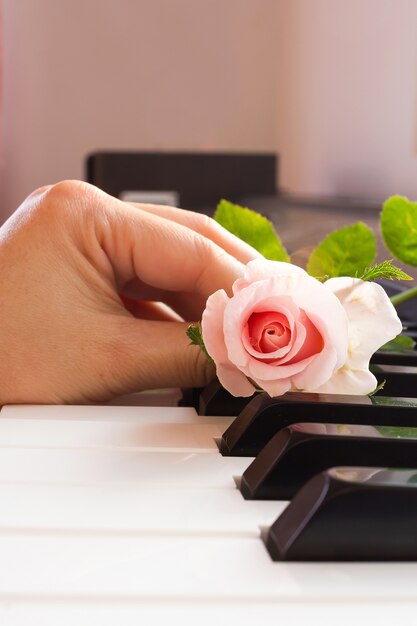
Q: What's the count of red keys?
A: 0